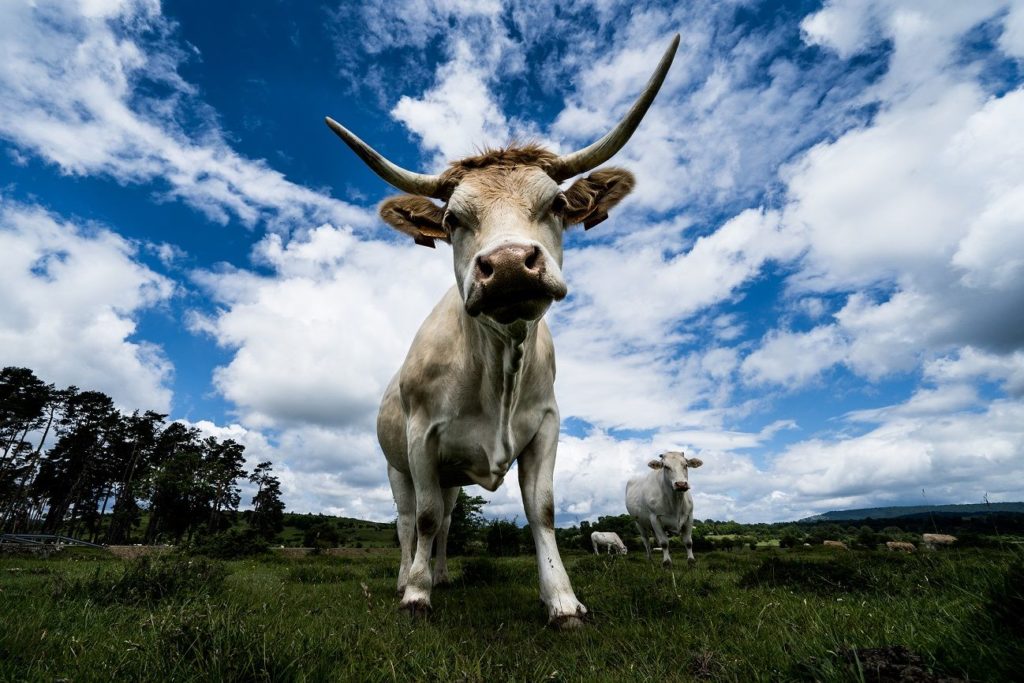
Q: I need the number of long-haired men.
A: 0